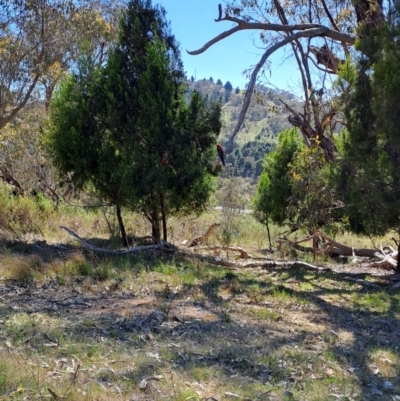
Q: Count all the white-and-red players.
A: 0